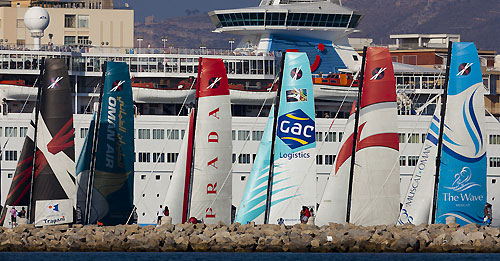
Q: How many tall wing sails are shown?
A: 6